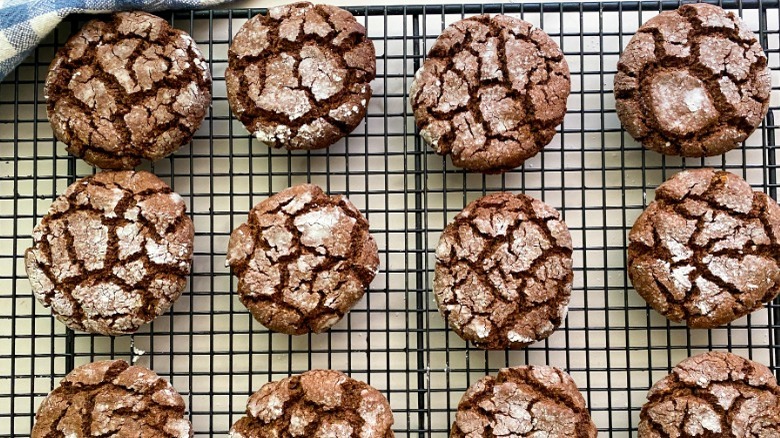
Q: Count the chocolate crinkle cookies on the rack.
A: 12